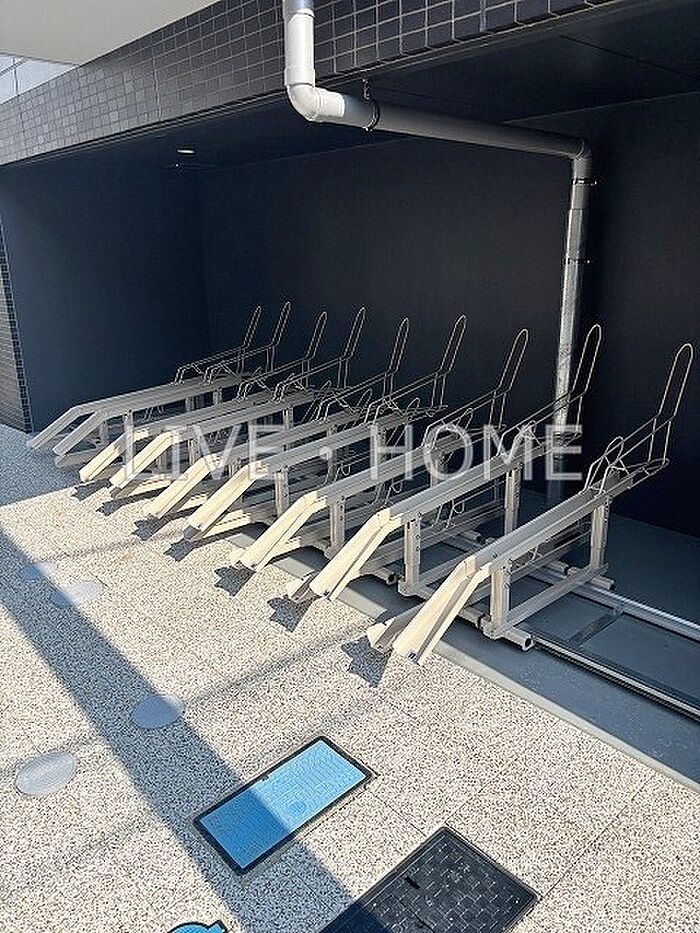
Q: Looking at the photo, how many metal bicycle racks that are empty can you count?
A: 9